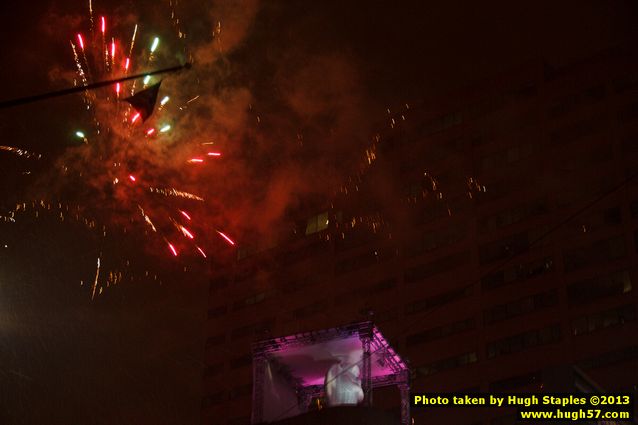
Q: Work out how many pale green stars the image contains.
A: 5